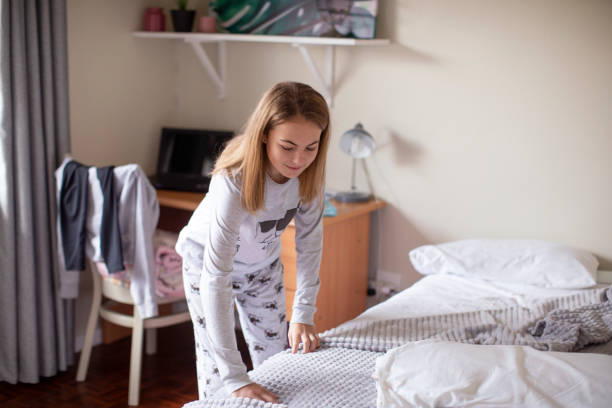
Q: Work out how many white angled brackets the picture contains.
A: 2